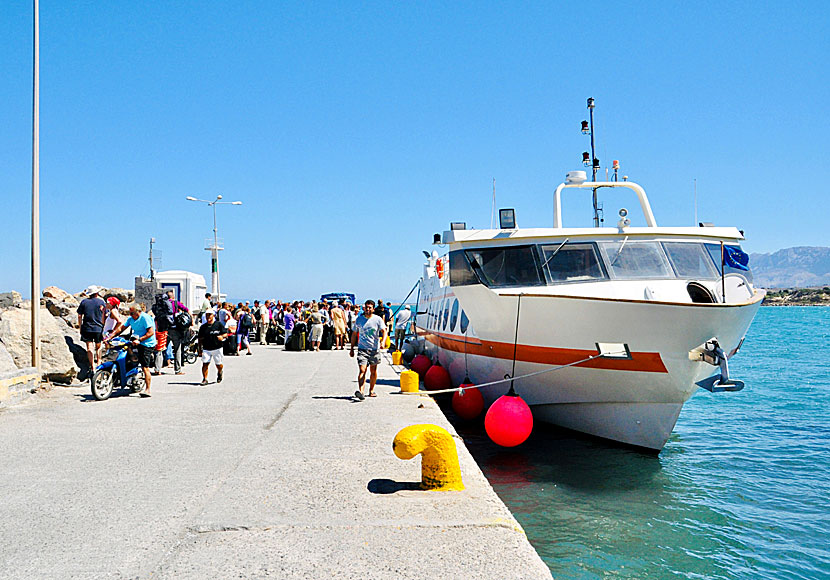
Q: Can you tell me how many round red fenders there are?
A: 4